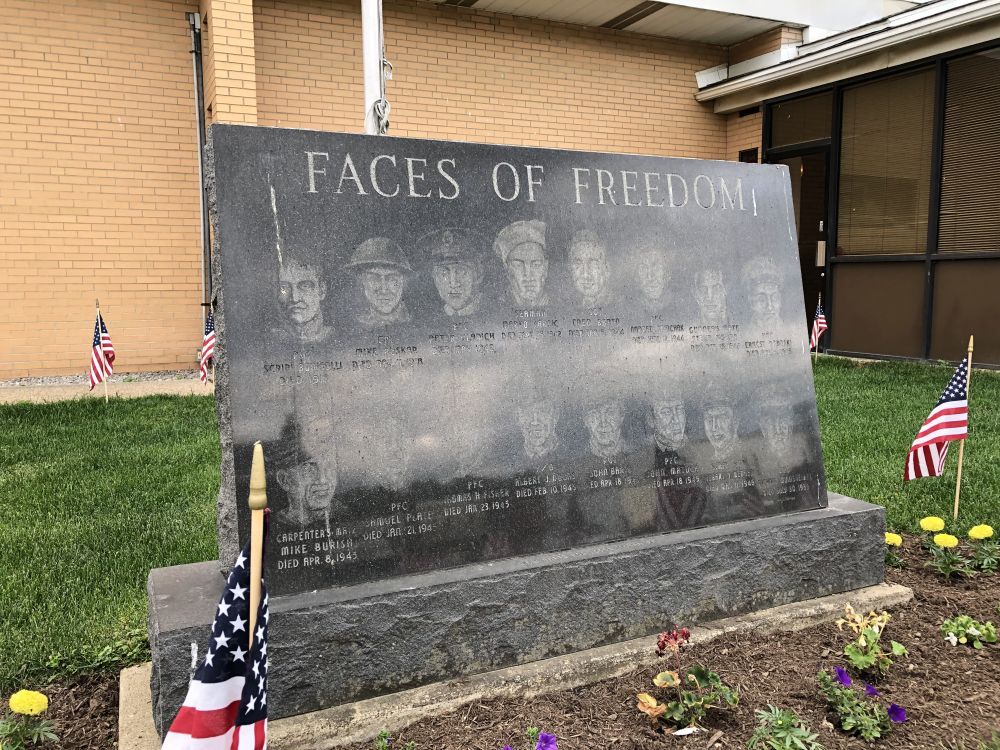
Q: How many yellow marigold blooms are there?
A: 5